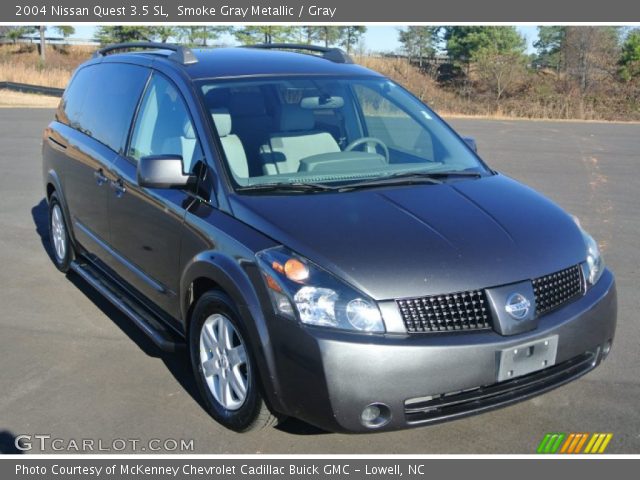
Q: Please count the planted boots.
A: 0